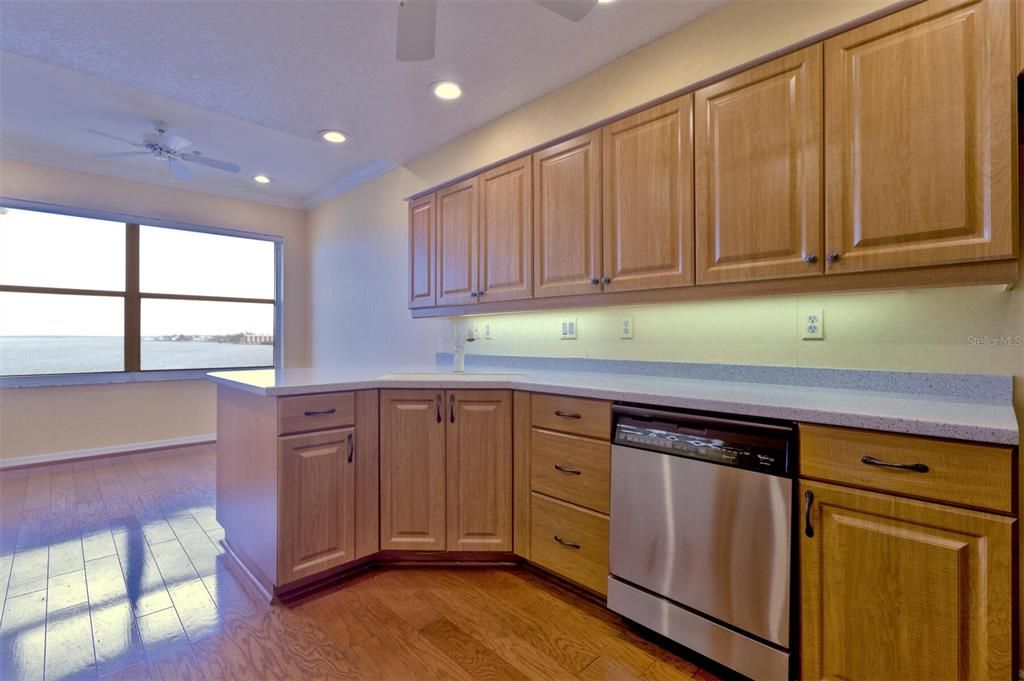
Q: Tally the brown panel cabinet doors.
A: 11